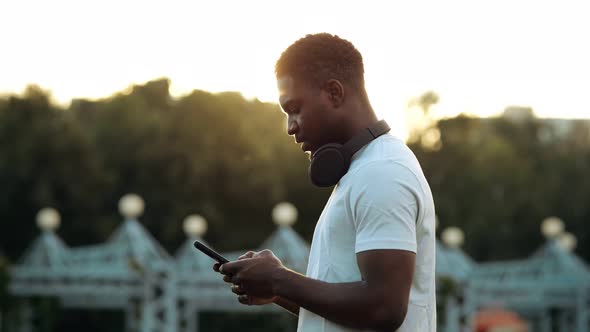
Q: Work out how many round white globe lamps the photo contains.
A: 7